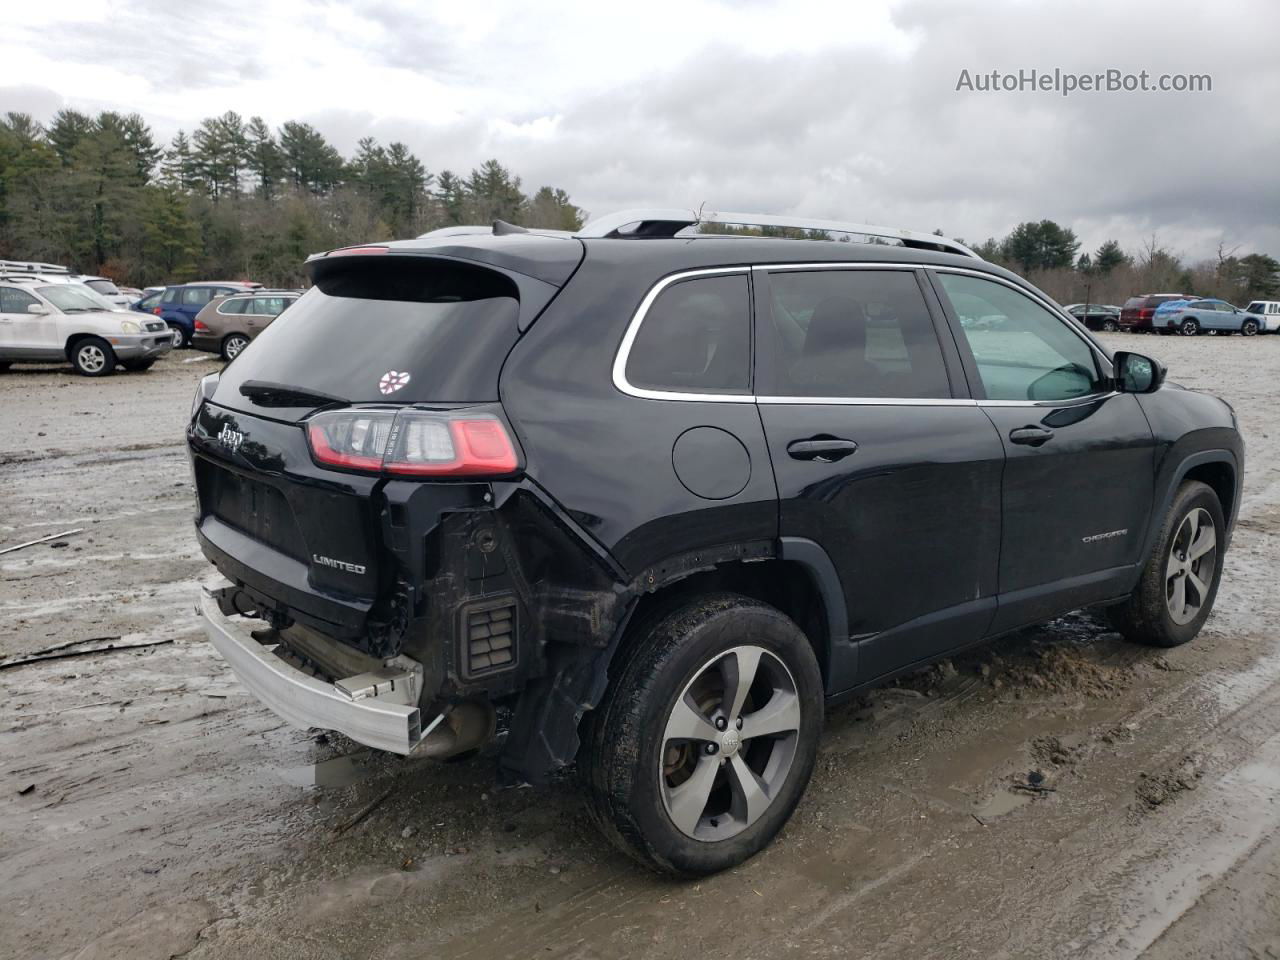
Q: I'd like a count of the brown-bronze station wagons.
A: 1